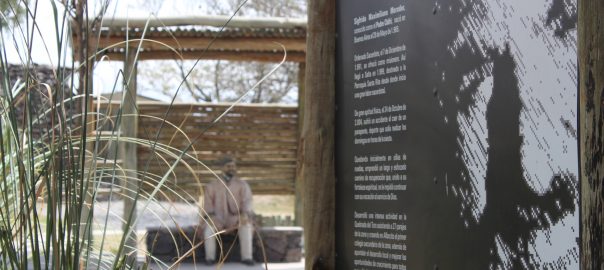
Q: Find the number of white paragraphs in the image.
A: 5